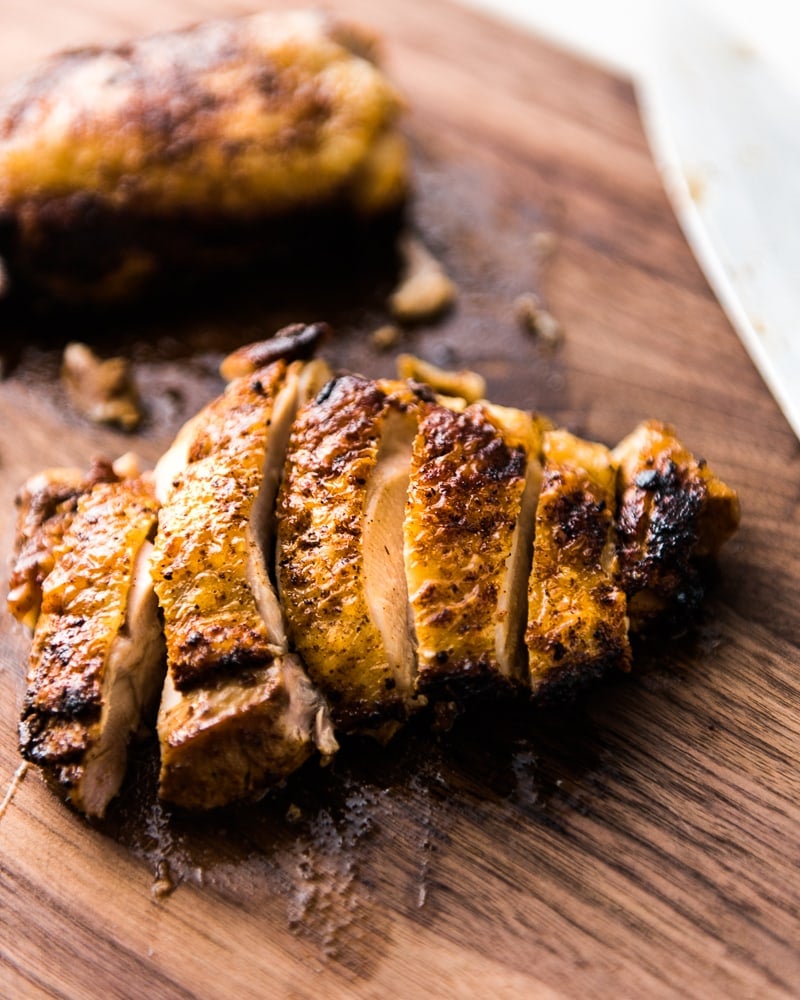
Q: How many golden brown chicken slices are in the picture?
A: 6